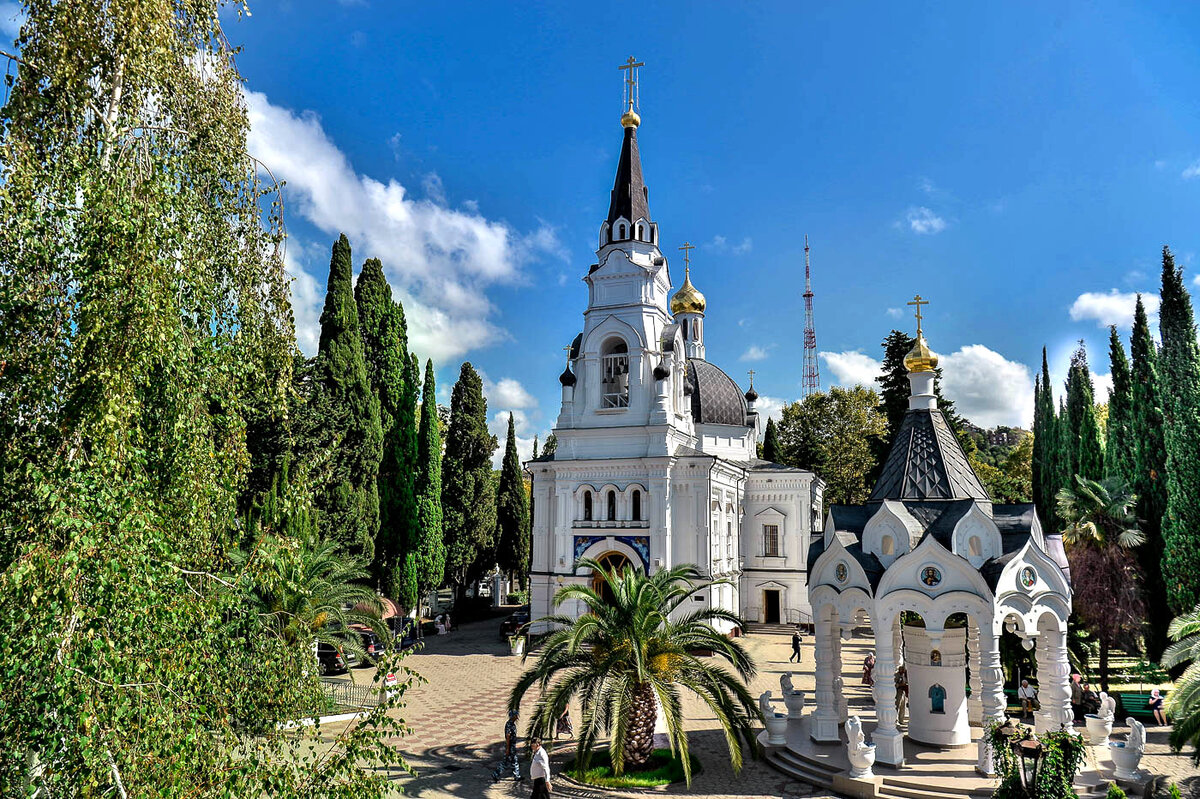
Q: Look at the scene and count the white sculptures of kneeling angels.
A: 5